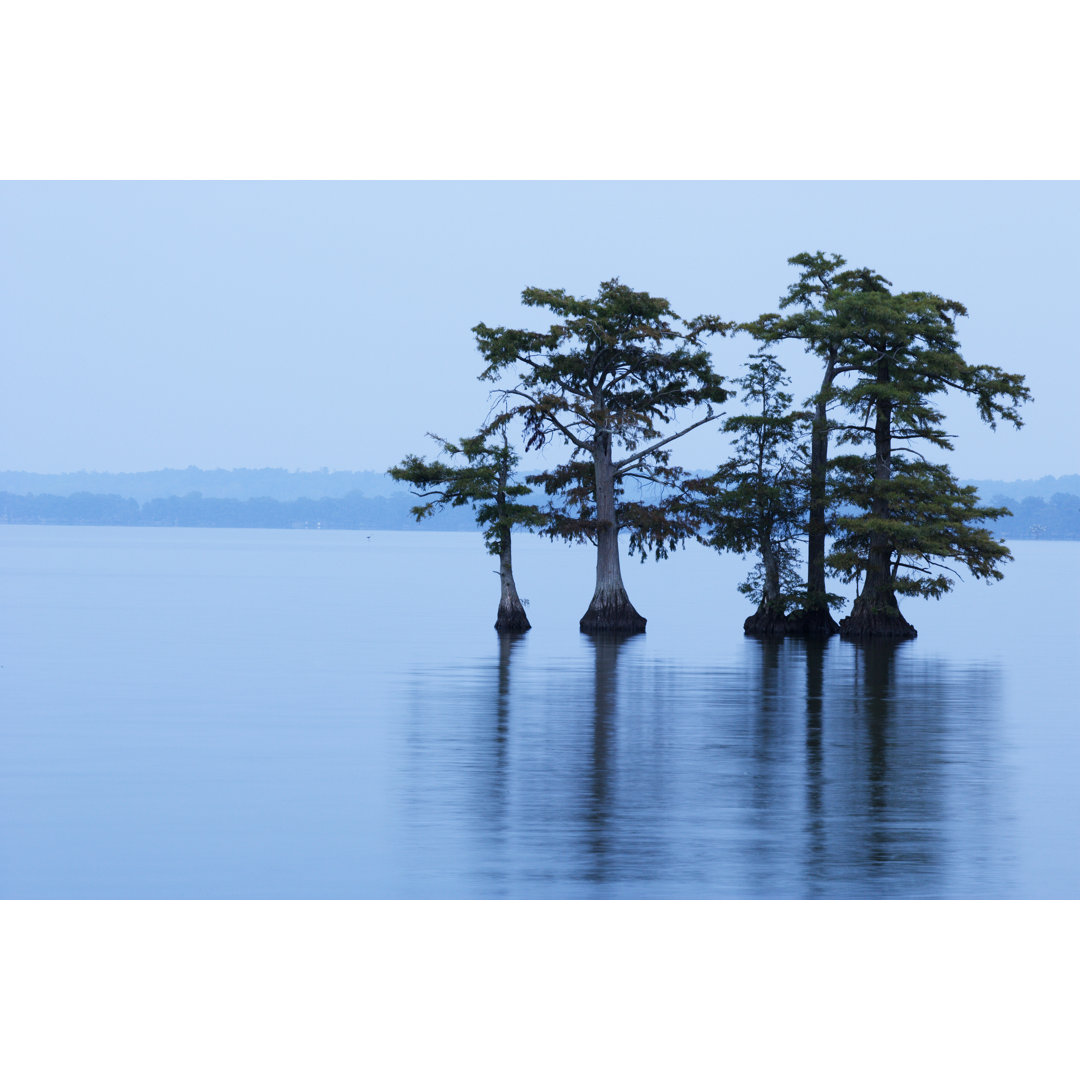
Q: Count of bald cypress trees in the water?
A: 5